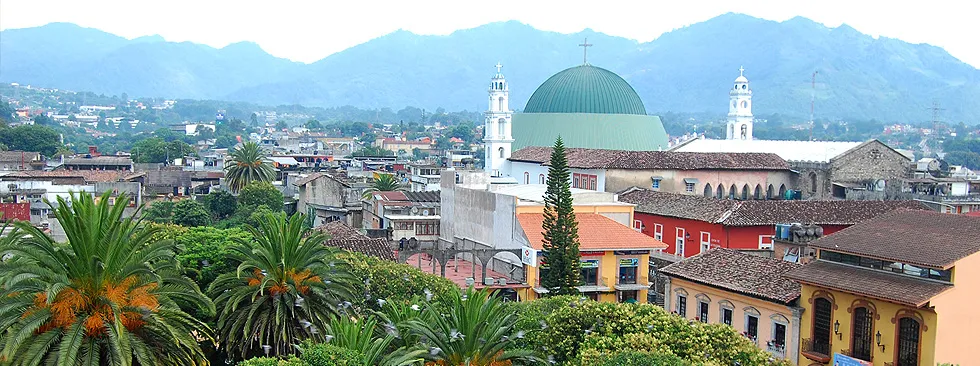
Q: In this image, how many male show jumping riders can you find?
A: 0